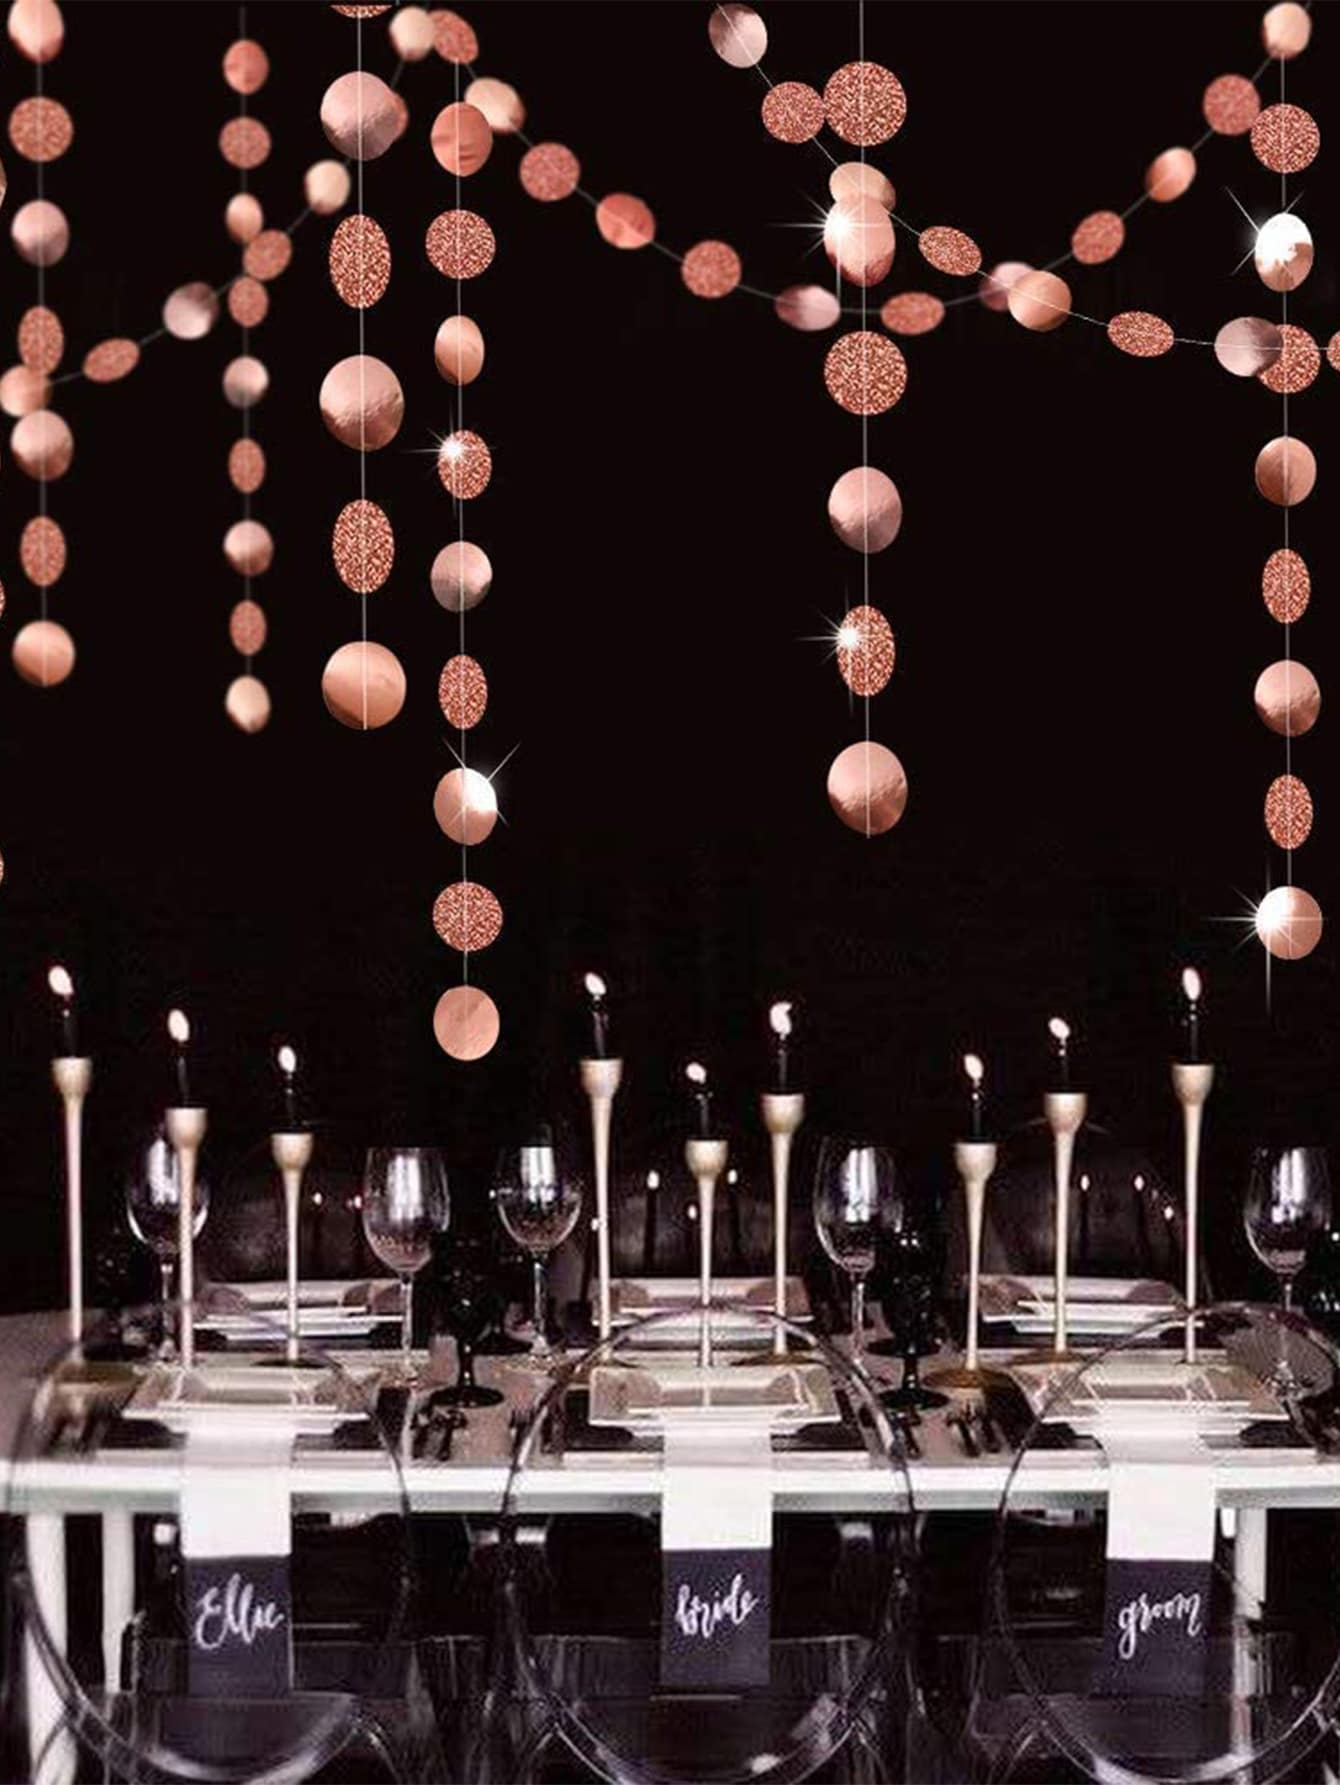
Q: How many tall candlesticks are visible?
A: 9